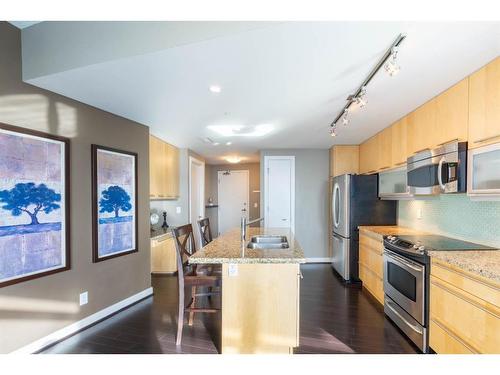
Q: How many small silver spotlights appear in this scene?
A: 4